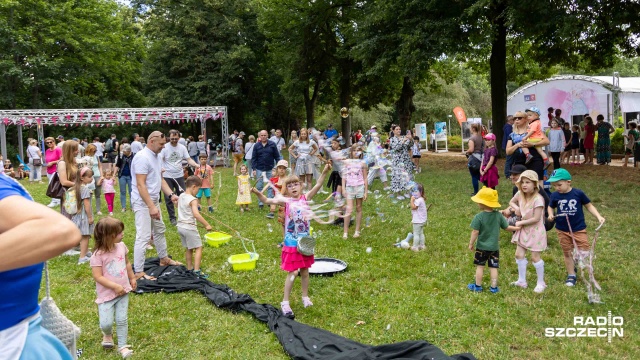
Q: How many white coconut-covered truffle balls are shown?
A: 0